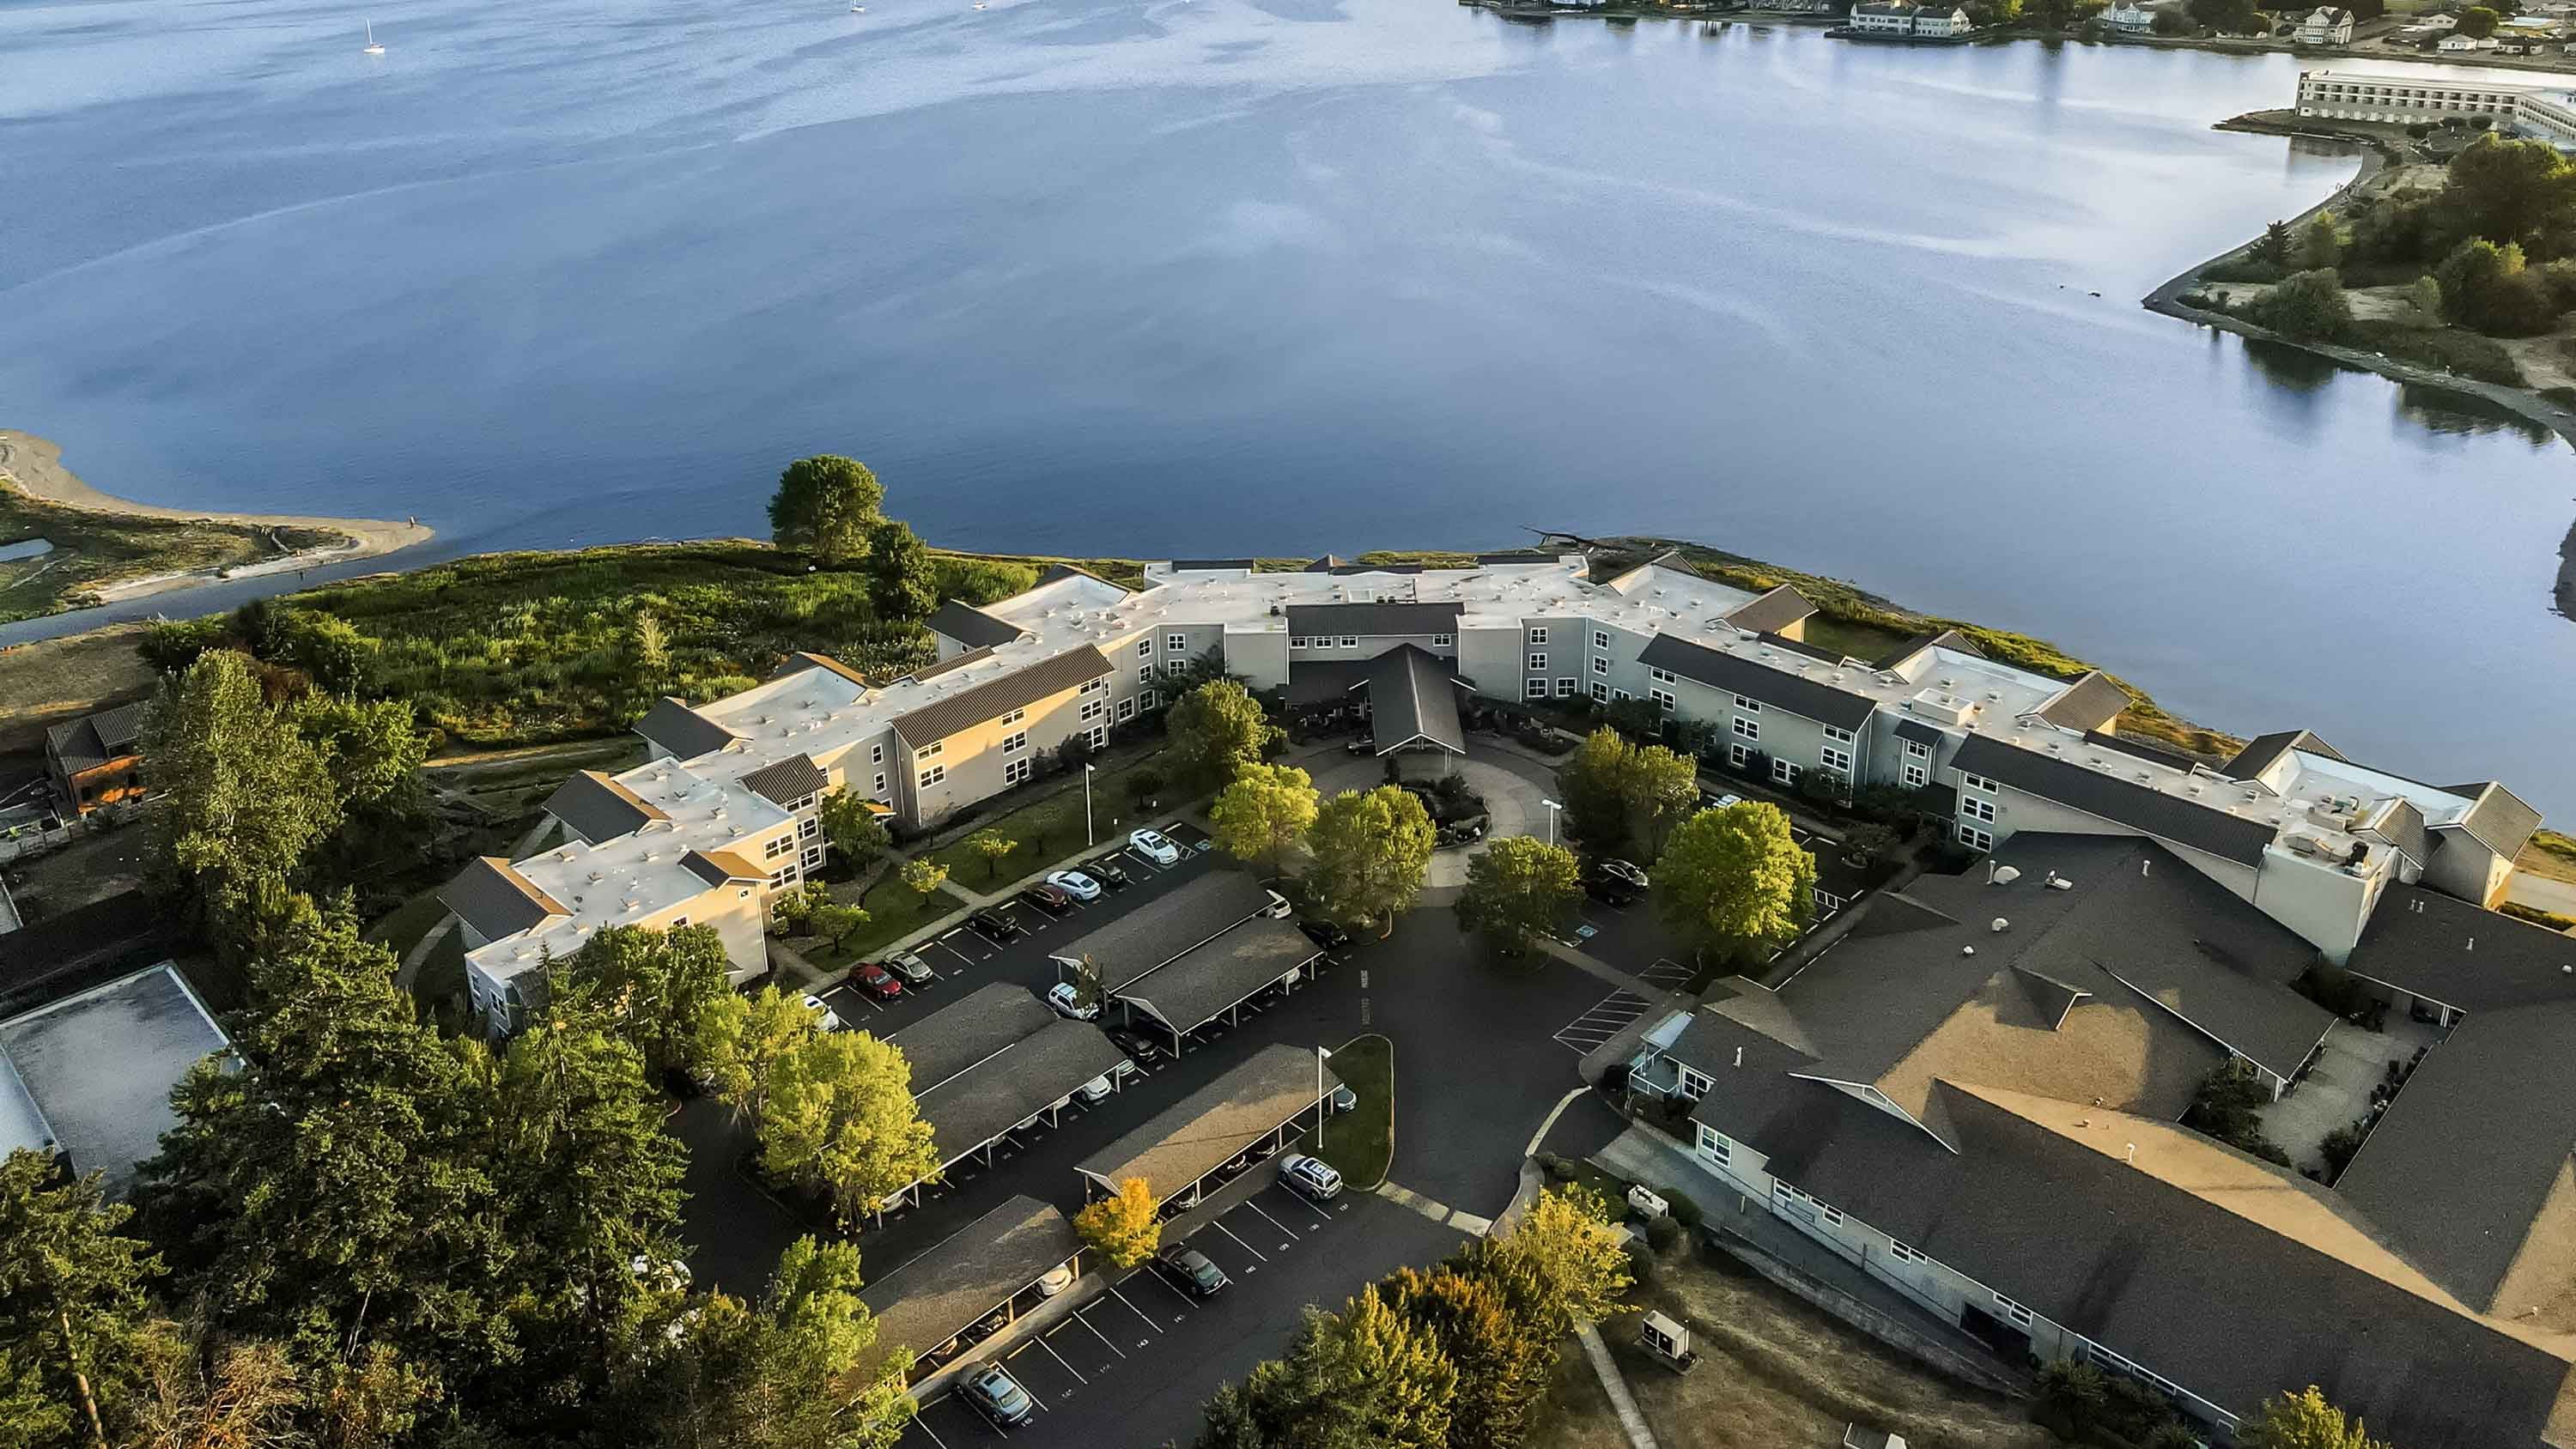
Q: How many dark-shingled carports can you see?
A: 6